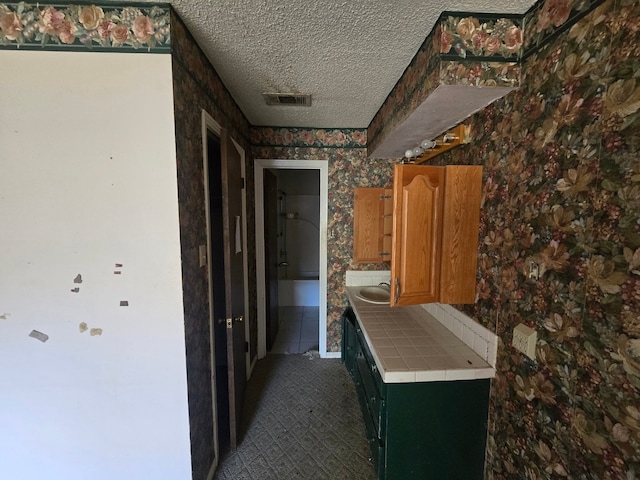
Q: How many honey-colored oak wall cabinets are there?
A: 2